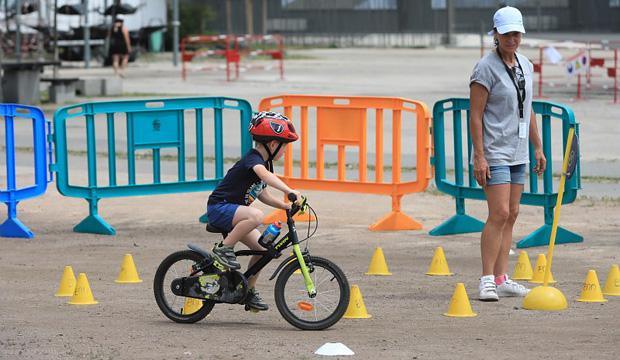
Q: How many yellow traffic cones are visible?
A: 13